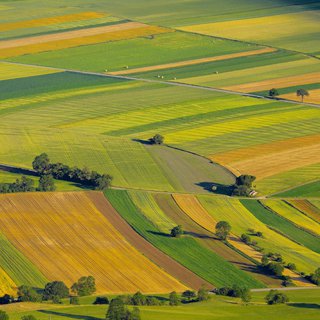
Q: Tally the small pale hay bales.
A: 6